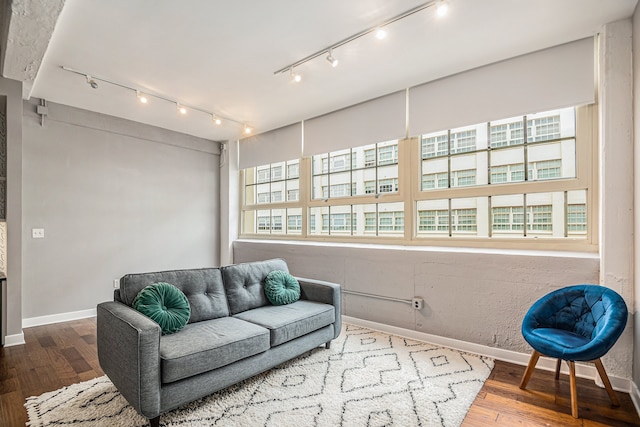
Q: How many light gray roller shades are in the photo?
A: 3